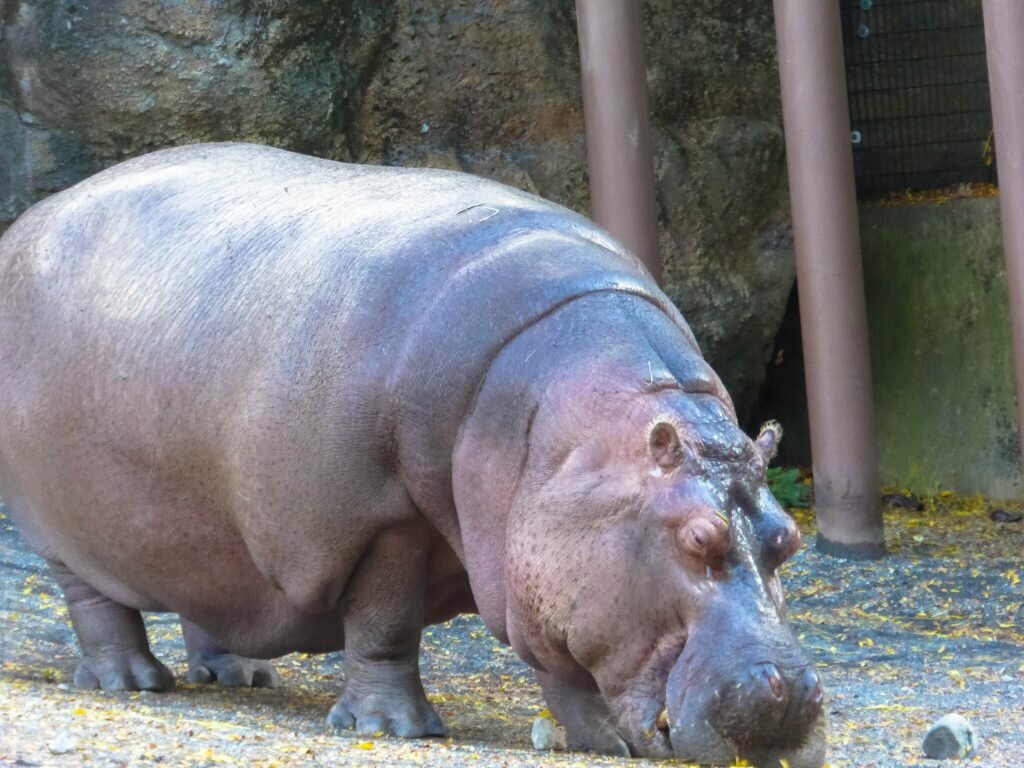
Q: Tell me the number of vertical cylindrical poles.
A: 3